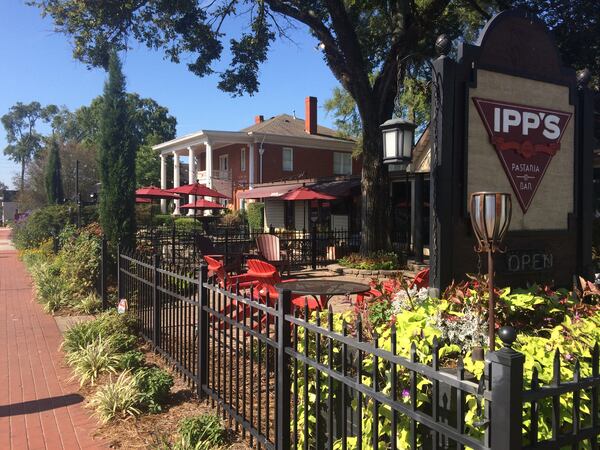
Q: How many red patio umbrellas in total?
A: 5